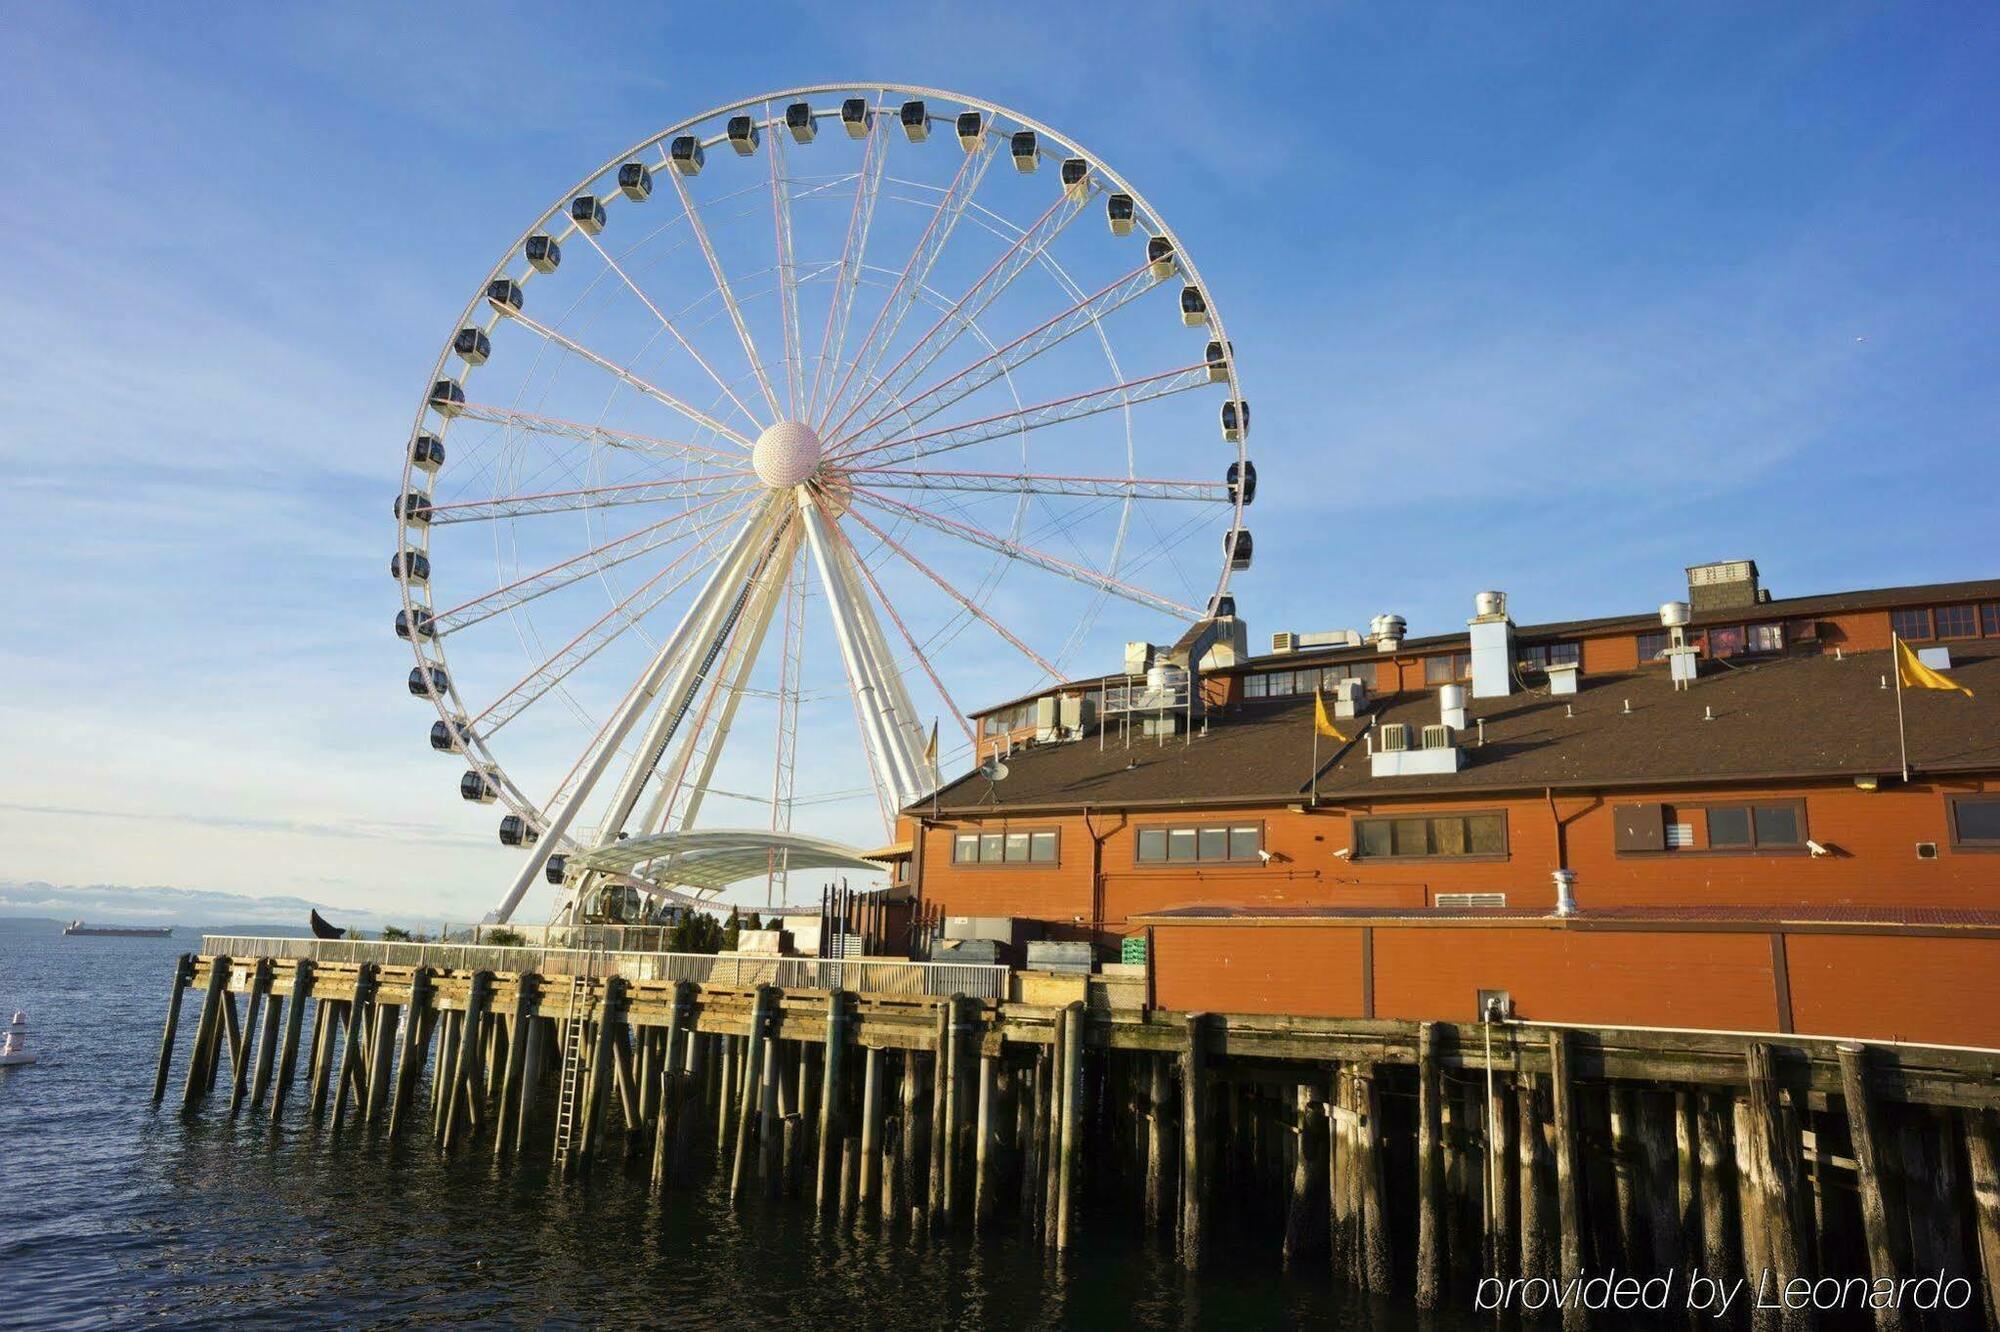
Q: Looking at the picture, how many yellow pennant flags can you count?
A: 3